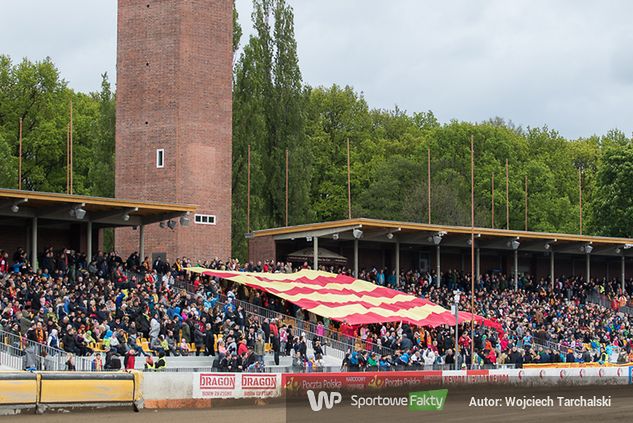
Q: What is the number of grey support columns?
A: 12